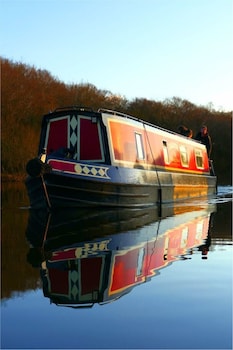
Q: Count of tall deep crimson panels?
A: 2